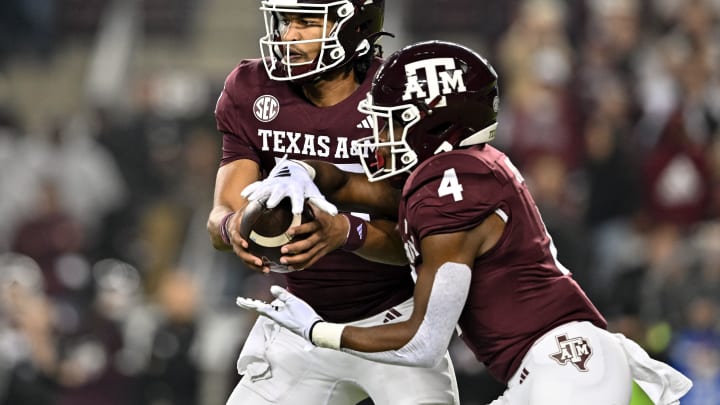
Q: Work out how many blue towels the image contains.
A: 0